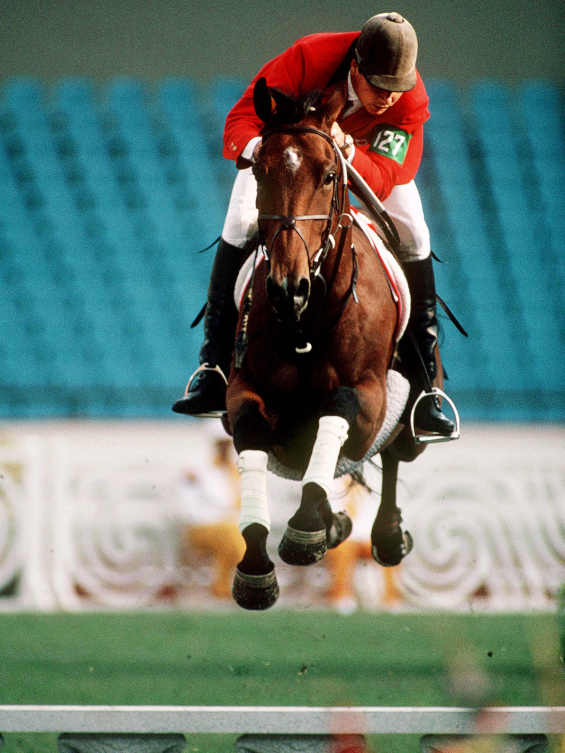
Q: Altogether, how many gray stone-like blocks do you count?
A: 3